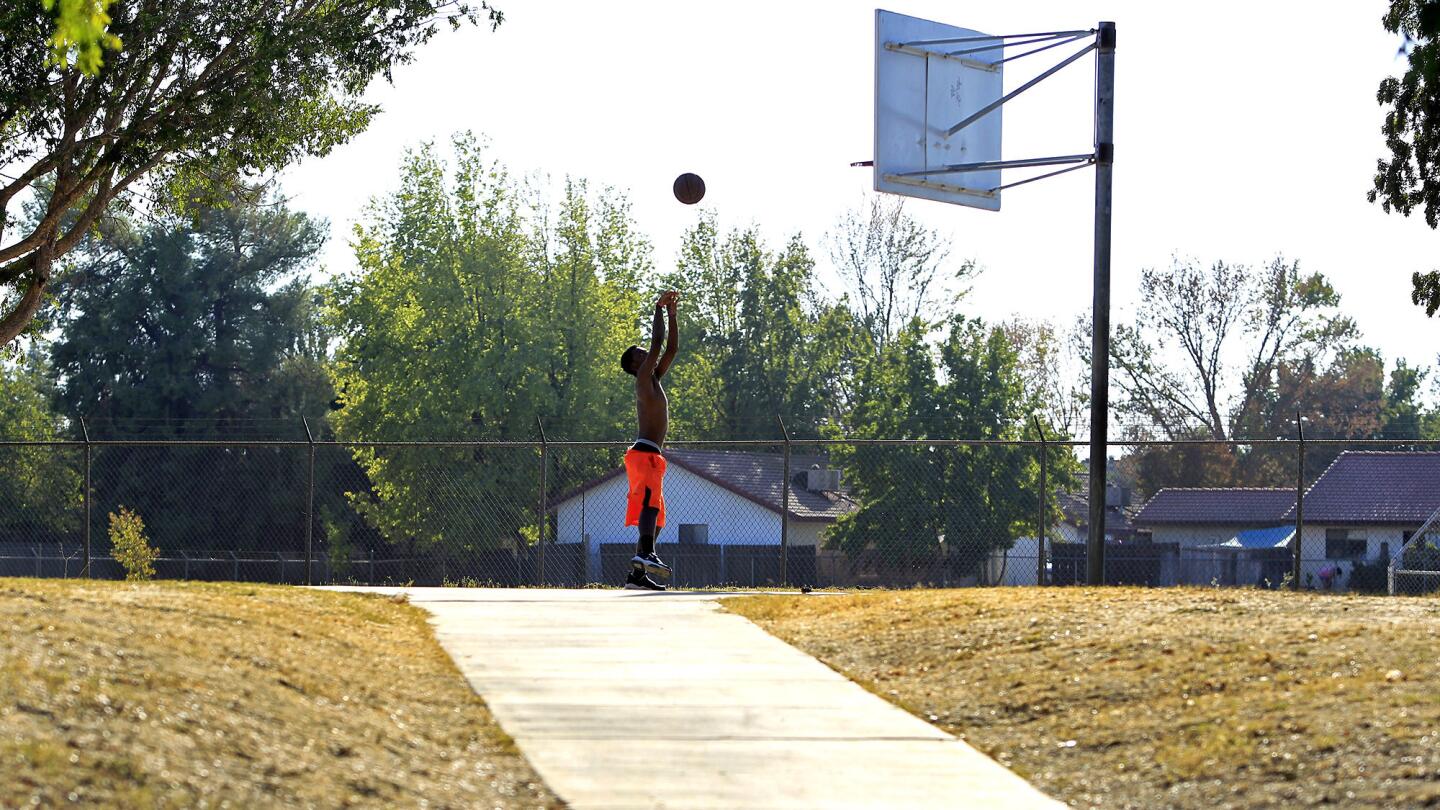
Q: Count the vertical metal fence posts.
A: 6